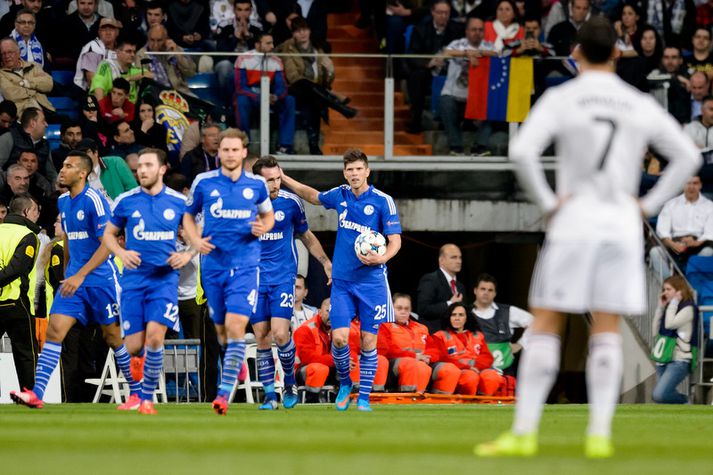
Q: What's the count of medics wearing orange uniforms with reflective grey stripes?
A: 4